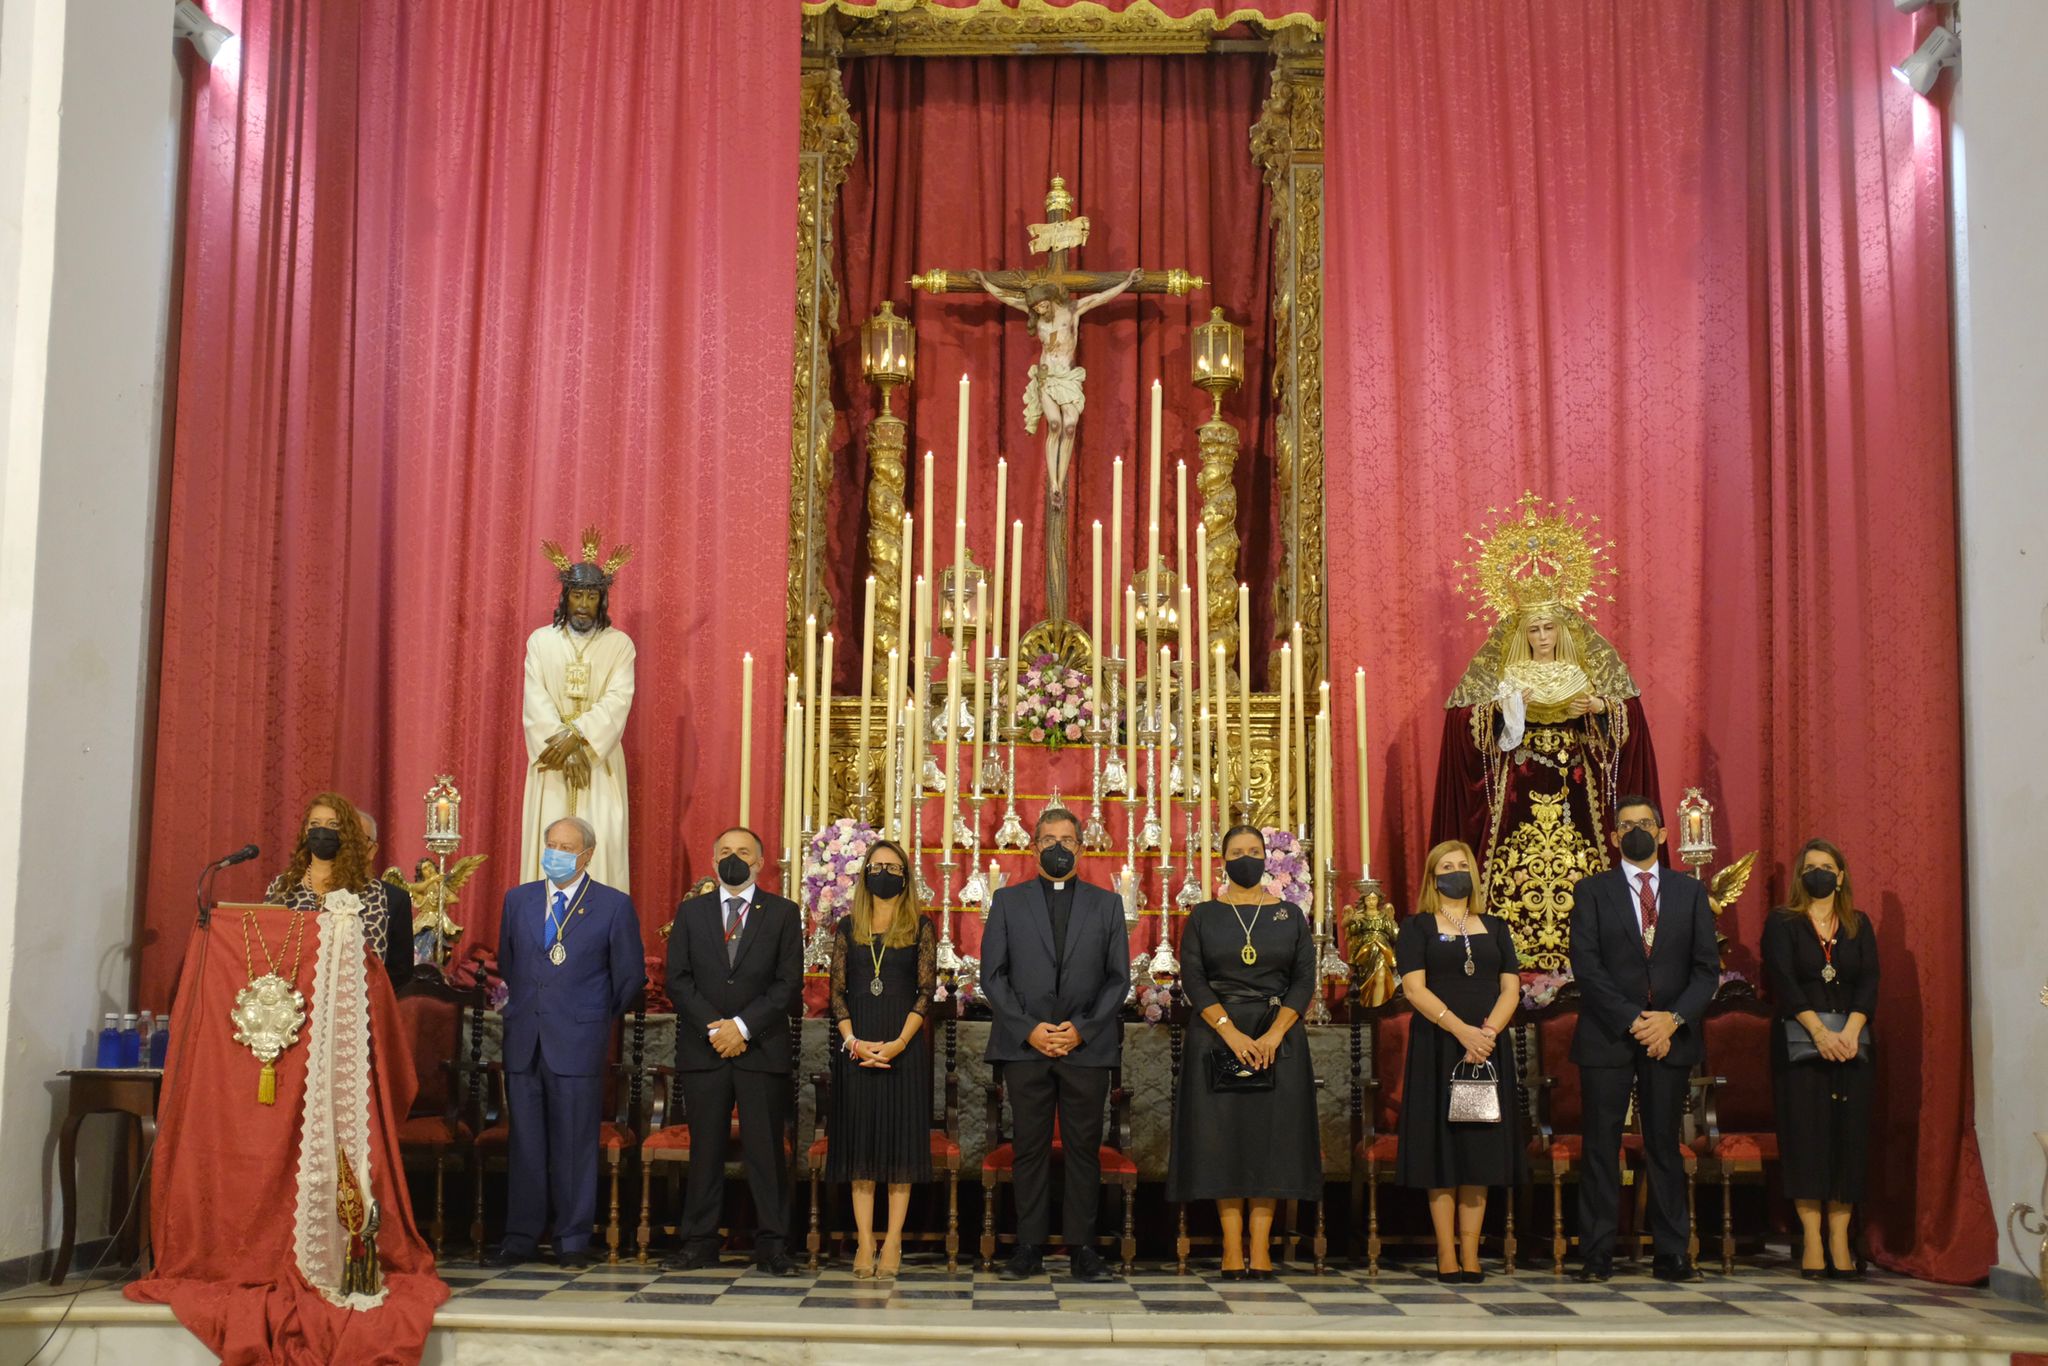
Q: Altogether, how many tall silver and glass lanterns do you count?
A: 2